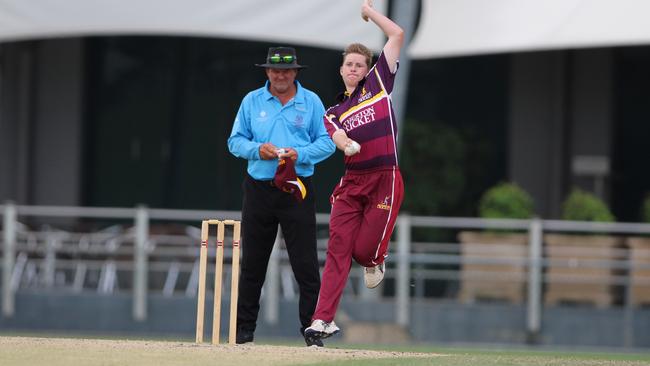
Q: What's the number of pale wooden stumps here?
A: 3